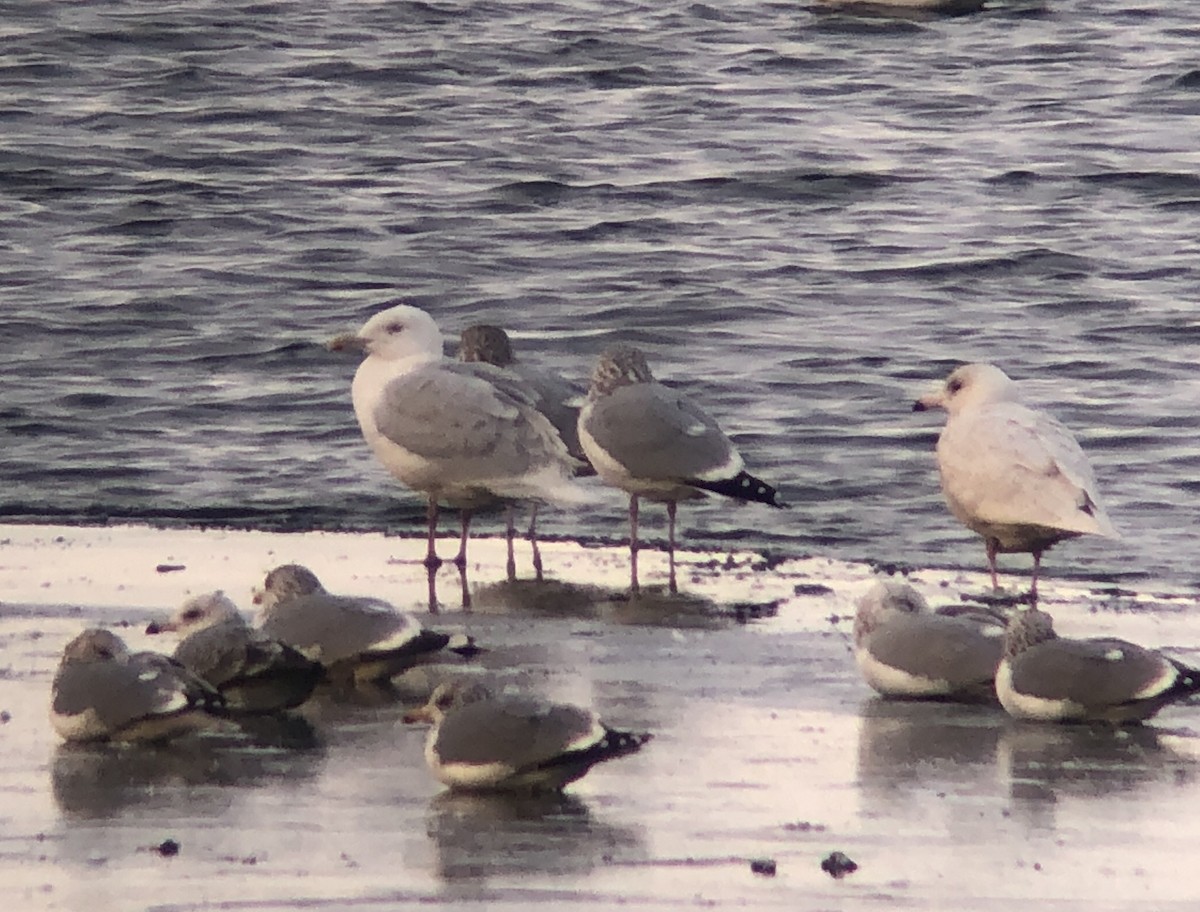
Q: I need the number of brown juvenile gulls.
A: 1